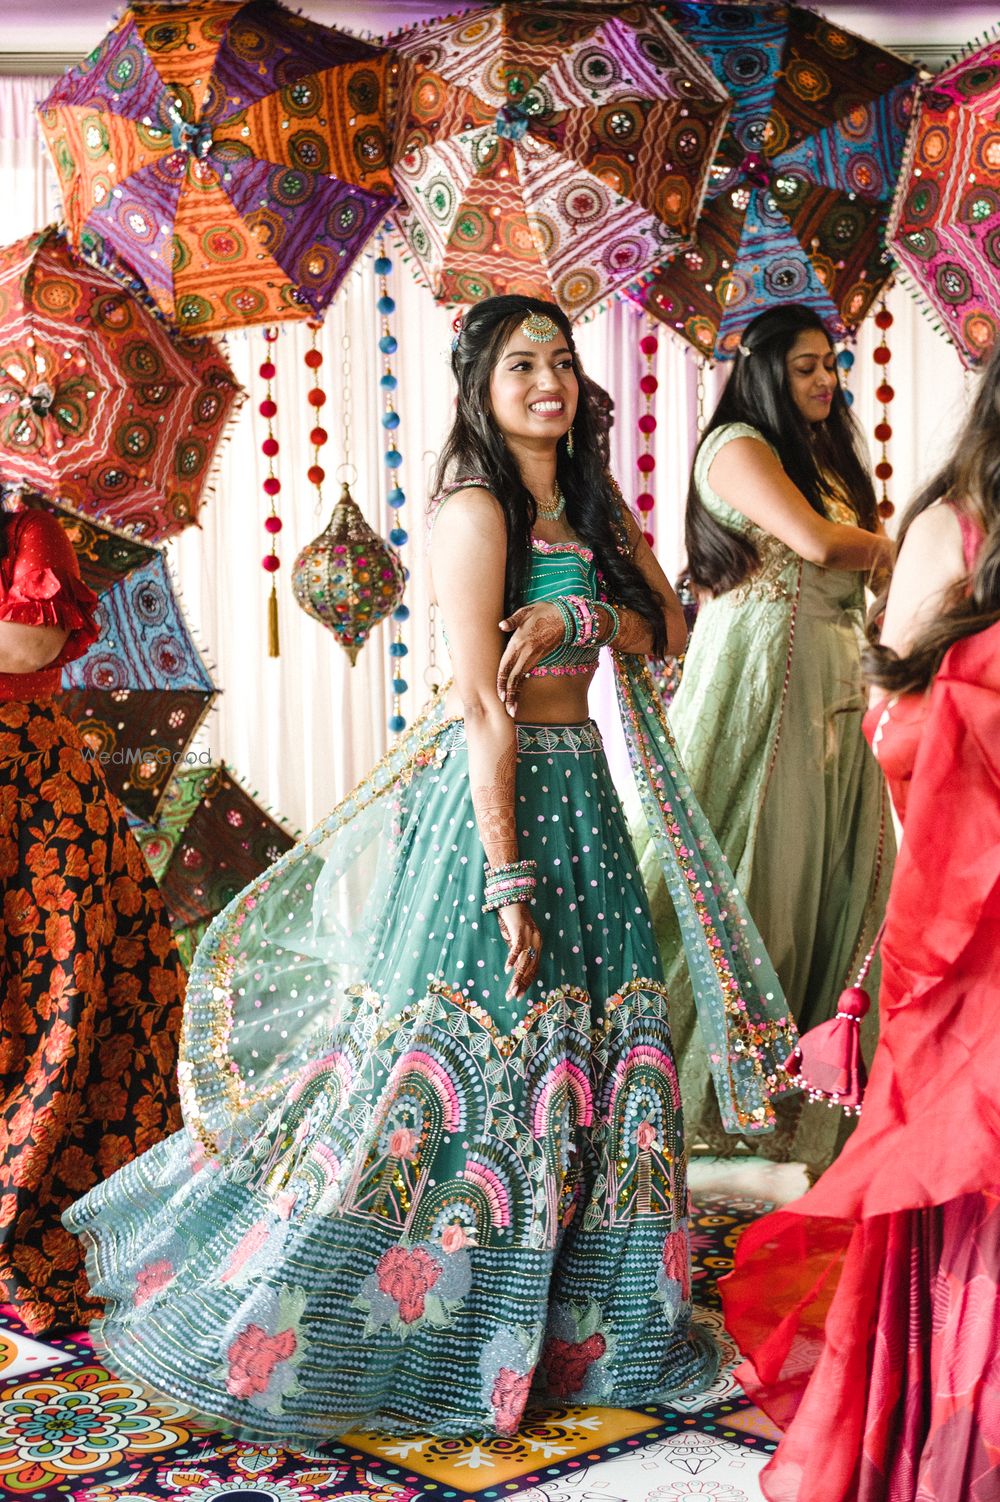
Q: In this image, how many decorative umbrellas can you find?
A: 7